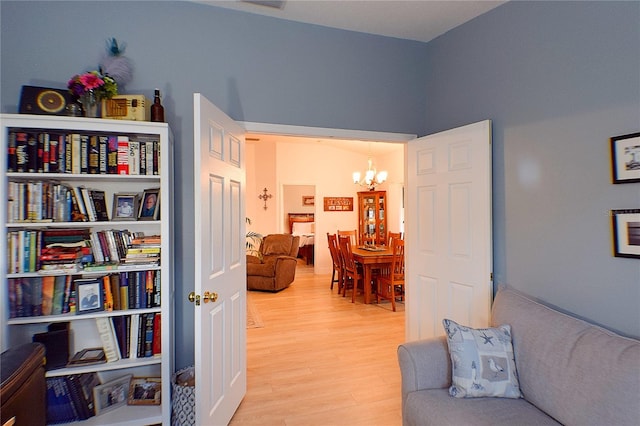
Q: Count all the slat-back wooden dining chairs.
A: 5